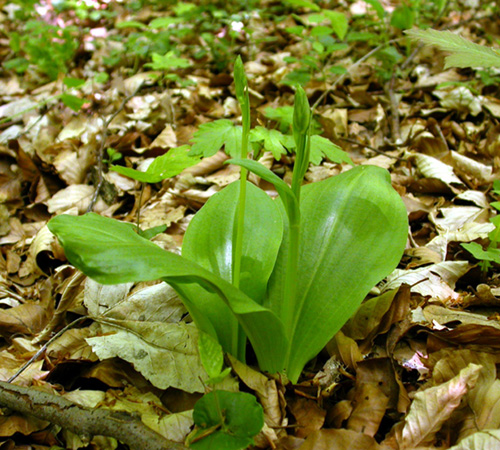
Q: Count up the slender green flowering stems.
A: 2